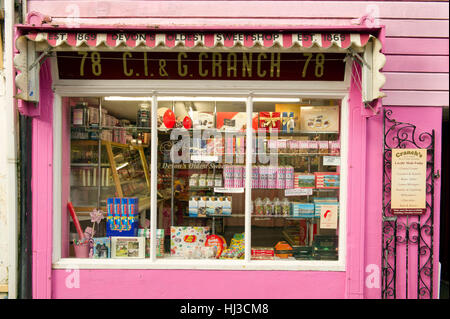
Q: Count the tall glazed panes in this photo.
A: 3